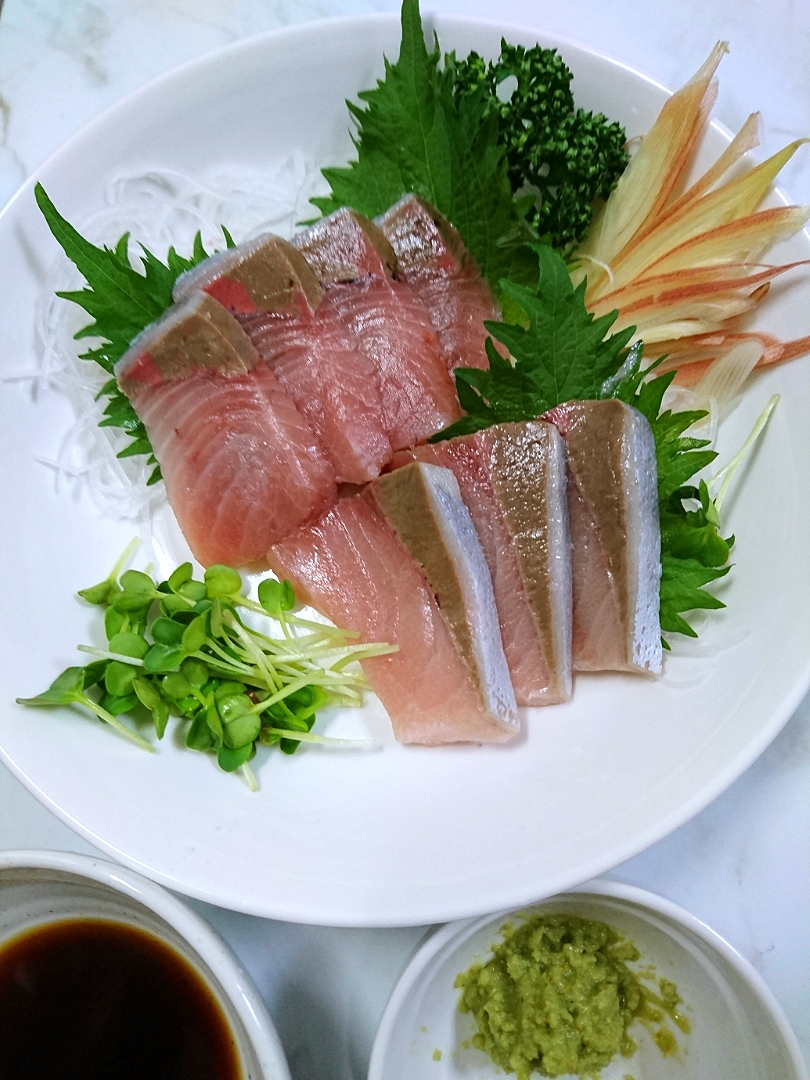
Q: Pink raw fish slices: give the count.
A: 7